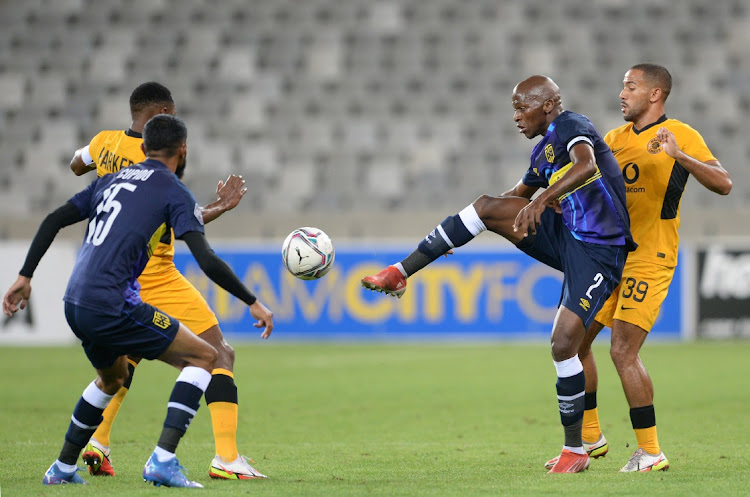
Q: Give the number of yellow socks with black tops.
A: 4